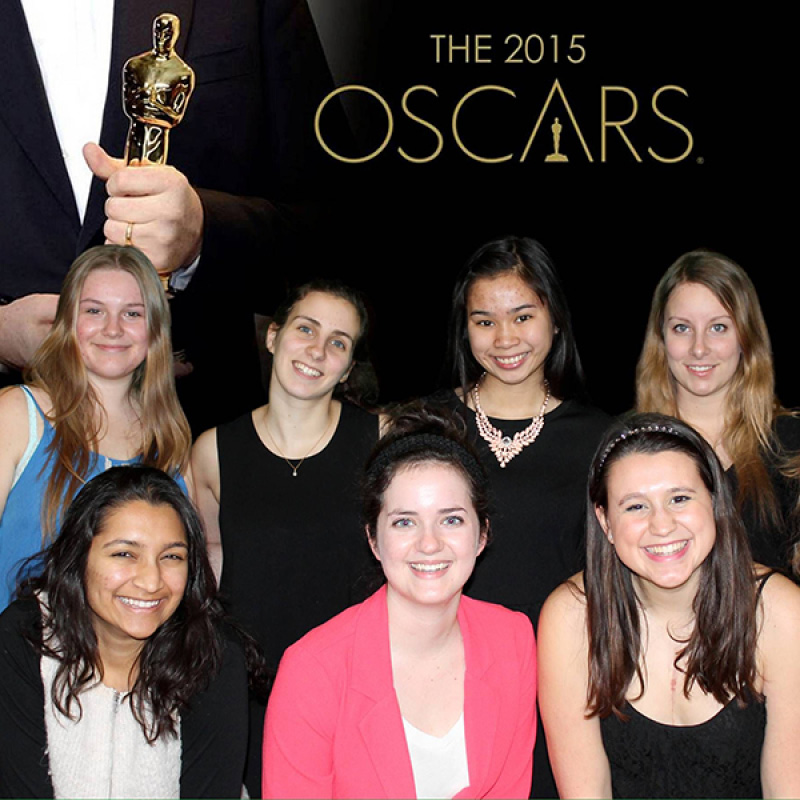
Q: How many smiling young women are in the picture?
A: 7